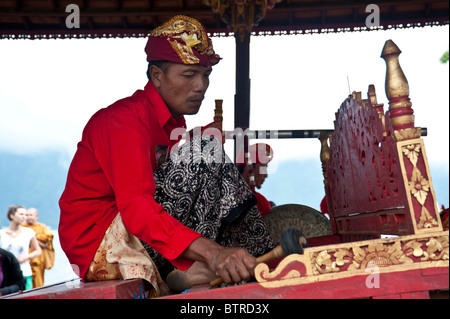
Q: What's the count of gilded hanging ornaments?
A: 1